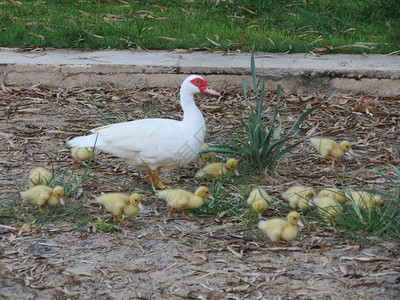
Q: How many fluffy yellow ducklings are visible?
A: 14